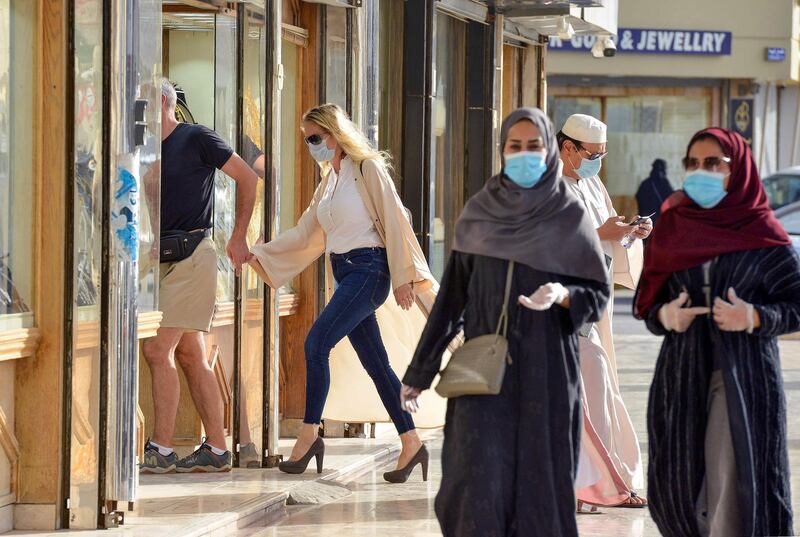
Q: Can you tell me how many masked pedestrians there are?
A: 4